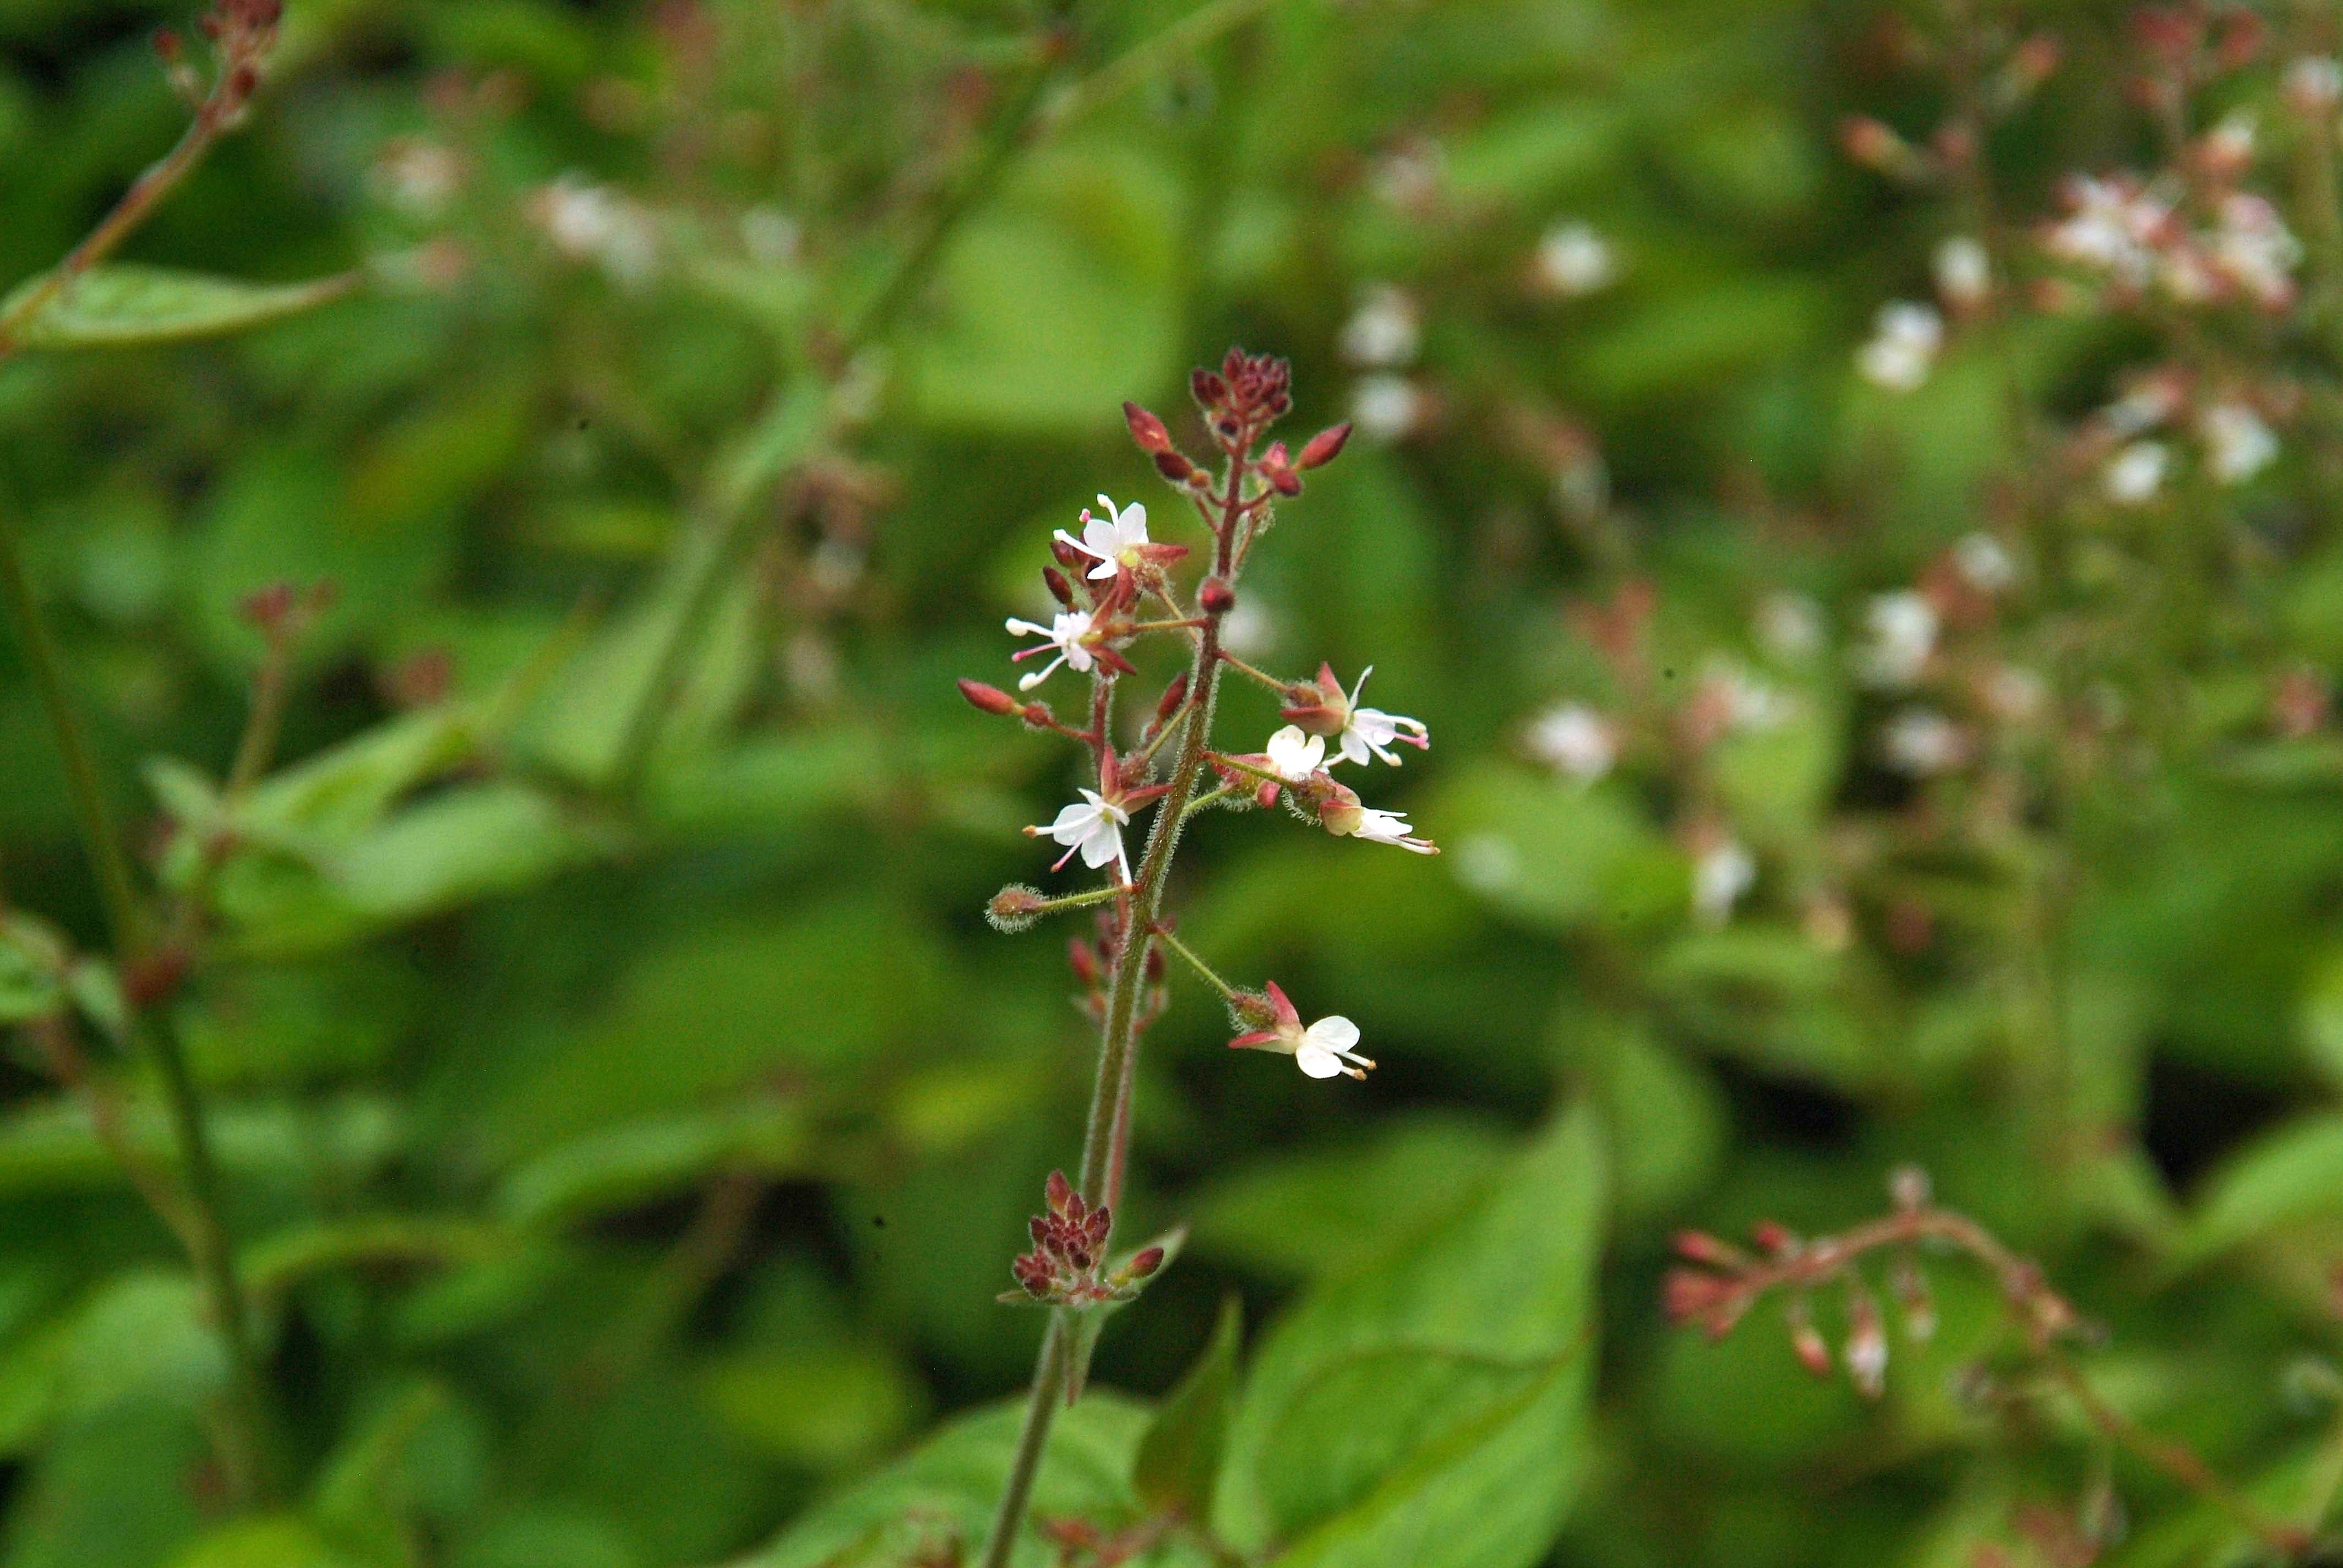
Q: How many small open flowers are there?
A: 7